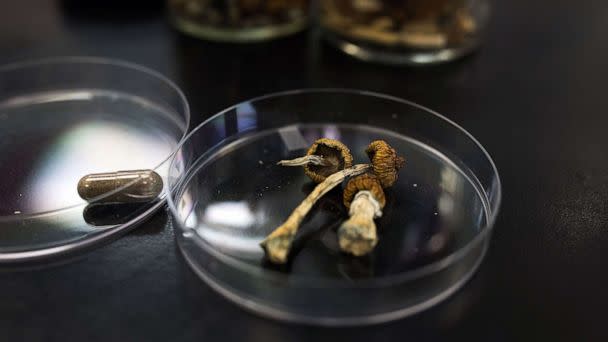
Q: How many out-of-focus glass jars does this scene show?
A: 2